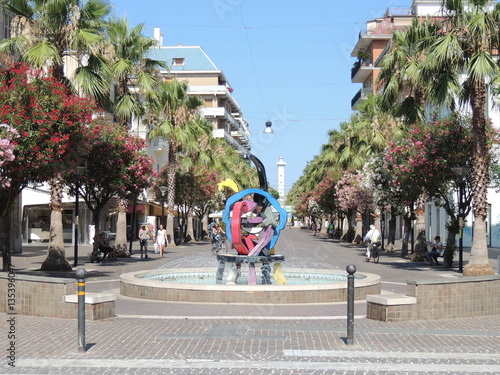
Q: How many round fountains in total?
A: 1